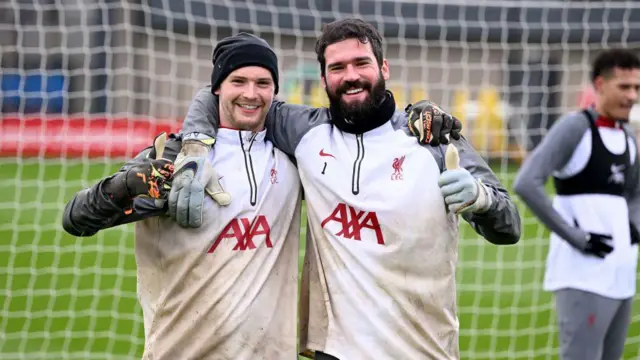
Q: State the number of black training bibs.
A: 1